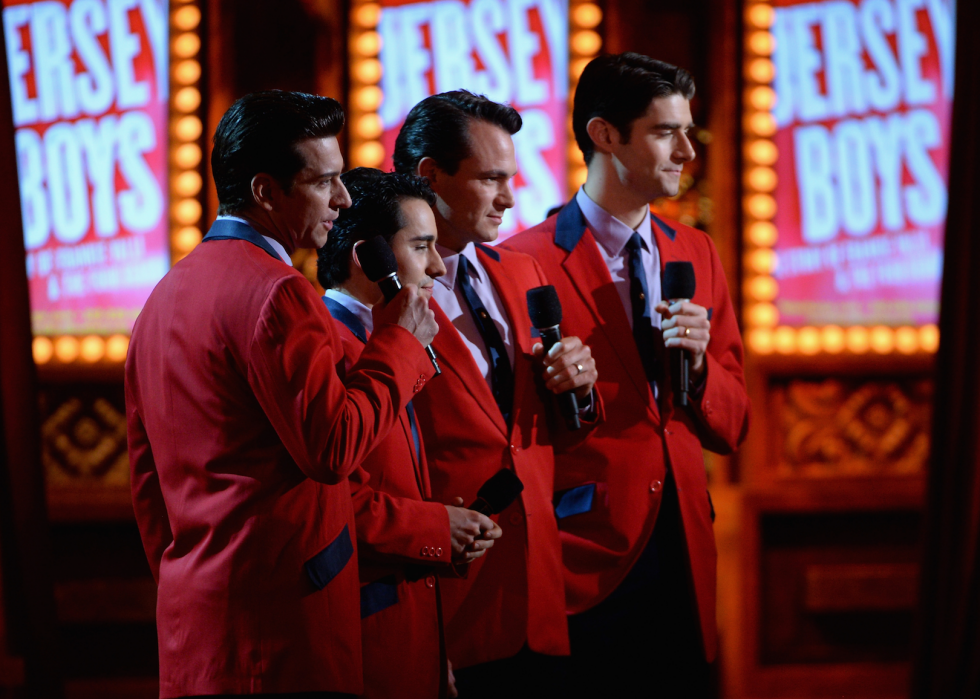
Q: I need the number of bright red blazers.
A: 4